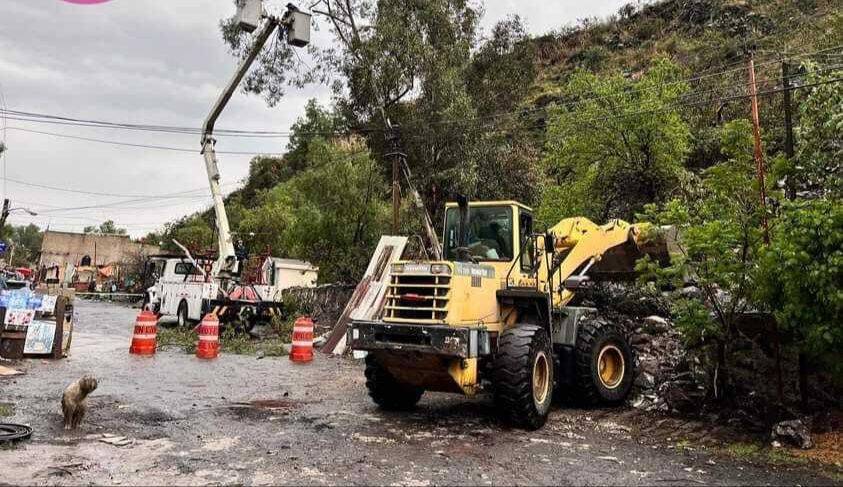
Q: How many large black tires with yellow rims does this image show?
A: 2